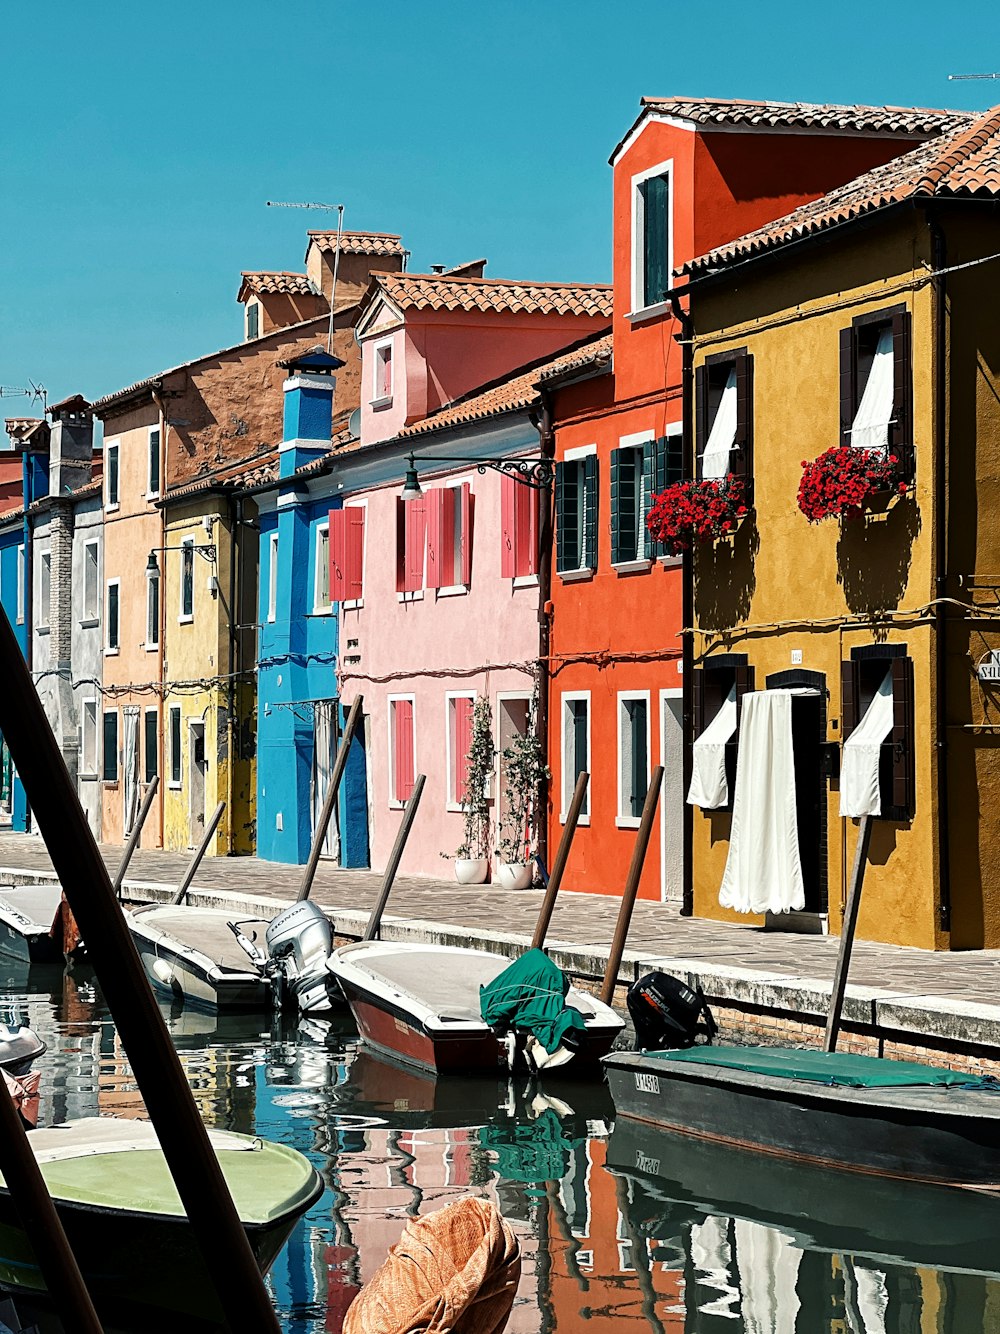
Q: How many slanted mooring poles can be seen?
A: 9